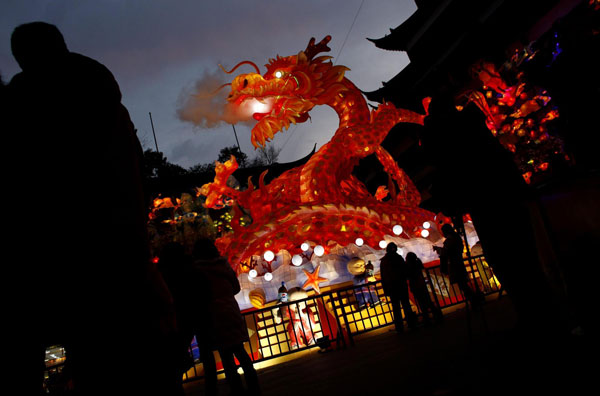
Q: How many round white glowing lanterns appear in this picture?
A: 11